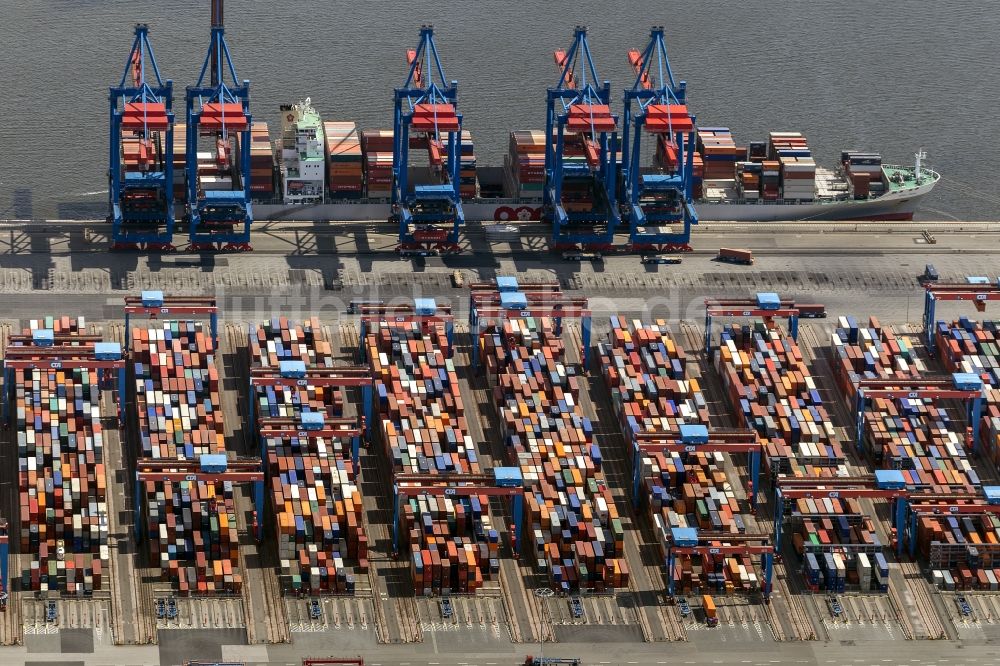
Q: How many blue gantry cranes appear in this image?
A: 5